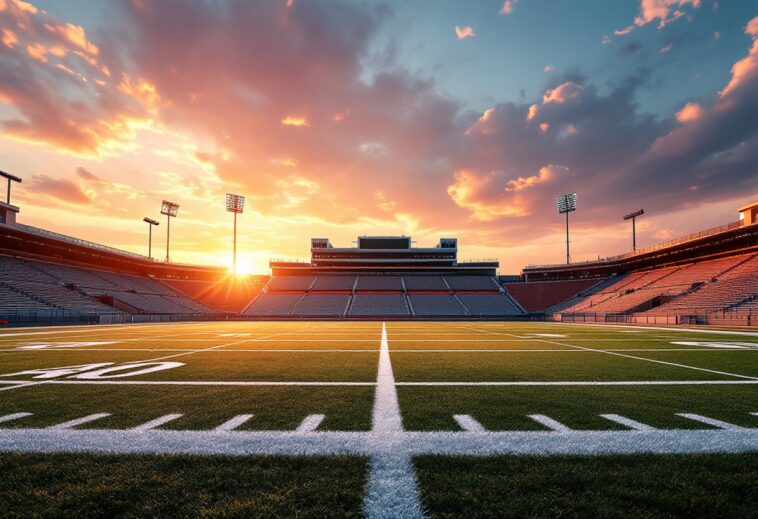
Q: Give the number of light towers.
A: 6